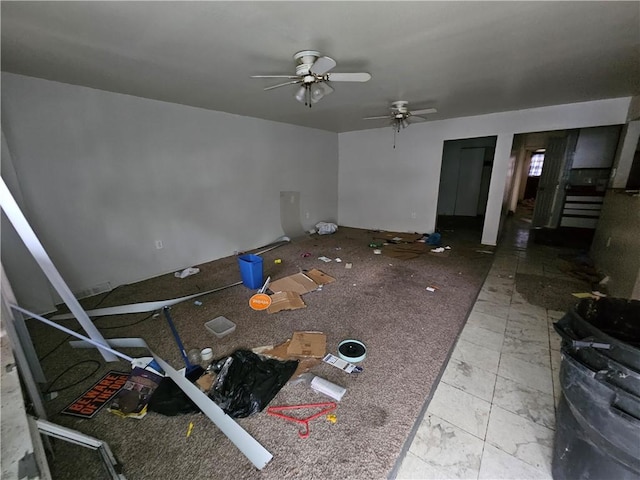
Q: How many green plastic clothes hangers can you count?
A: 0